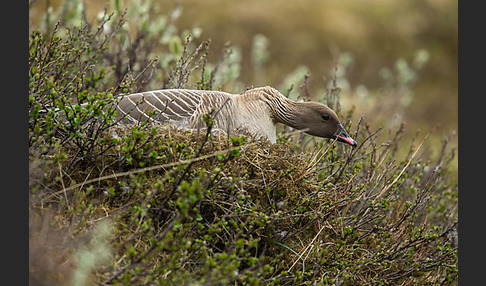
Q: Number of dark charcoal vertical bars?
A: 2